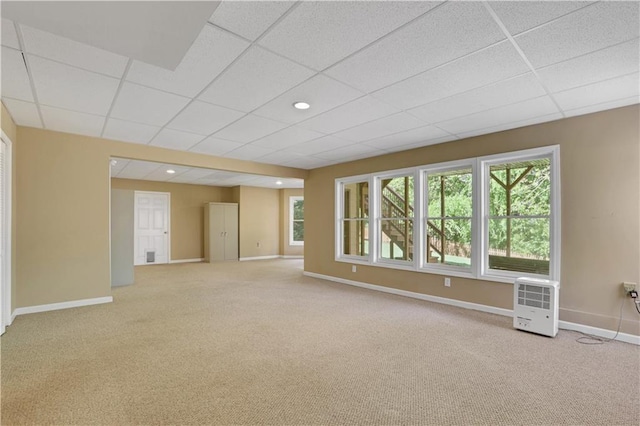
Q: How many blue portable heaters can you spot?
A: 0